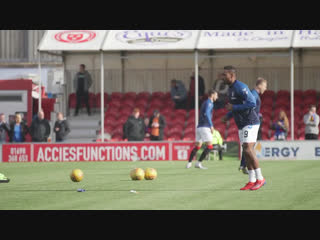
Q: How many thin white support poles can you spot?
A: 4